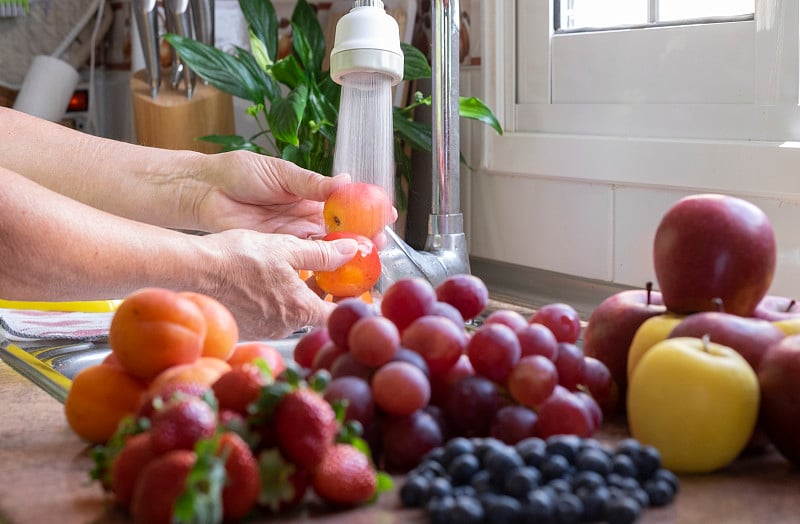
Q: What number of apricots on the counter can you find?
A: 6